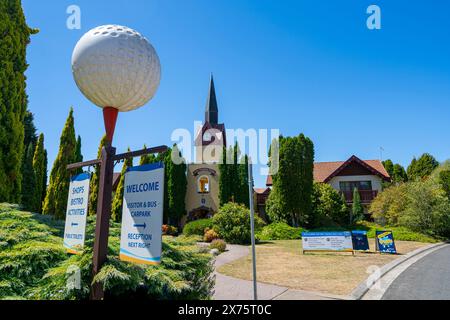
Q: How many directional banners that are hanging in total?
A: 2